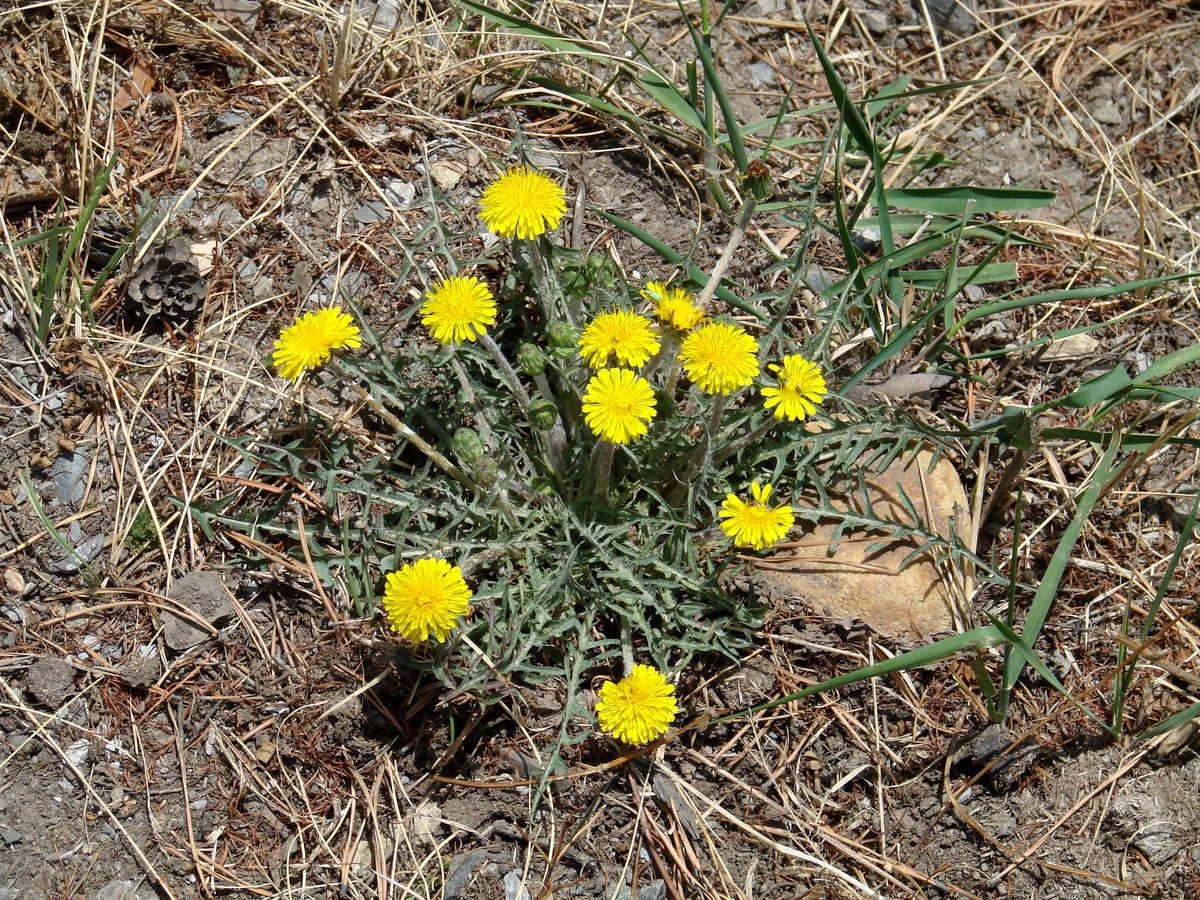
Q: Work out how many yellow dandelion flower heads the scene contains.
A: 11